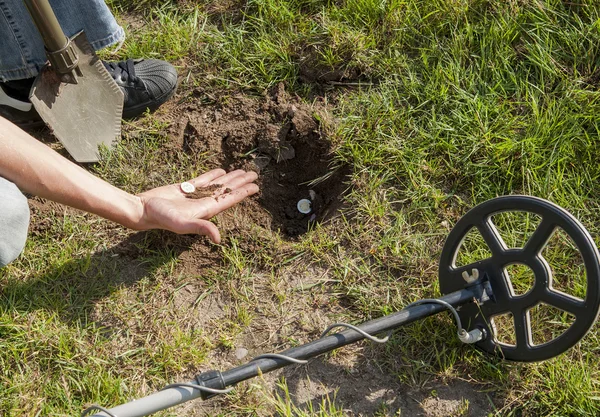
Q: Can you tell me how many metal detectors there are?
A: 1